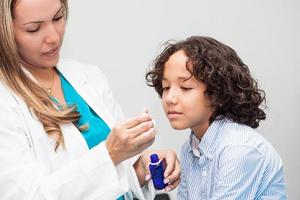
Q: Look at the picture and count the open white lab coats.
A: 1